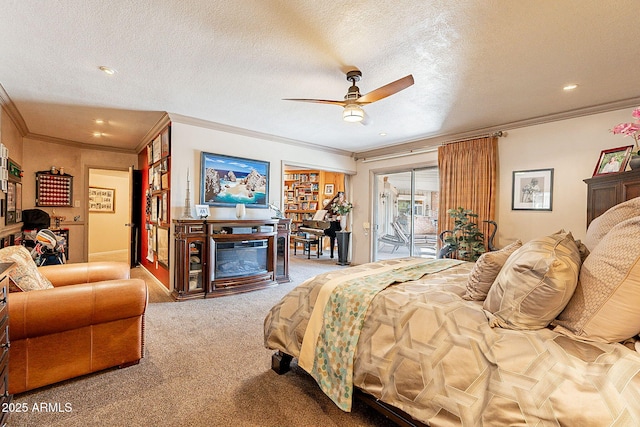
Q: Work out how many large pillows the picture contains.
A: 3